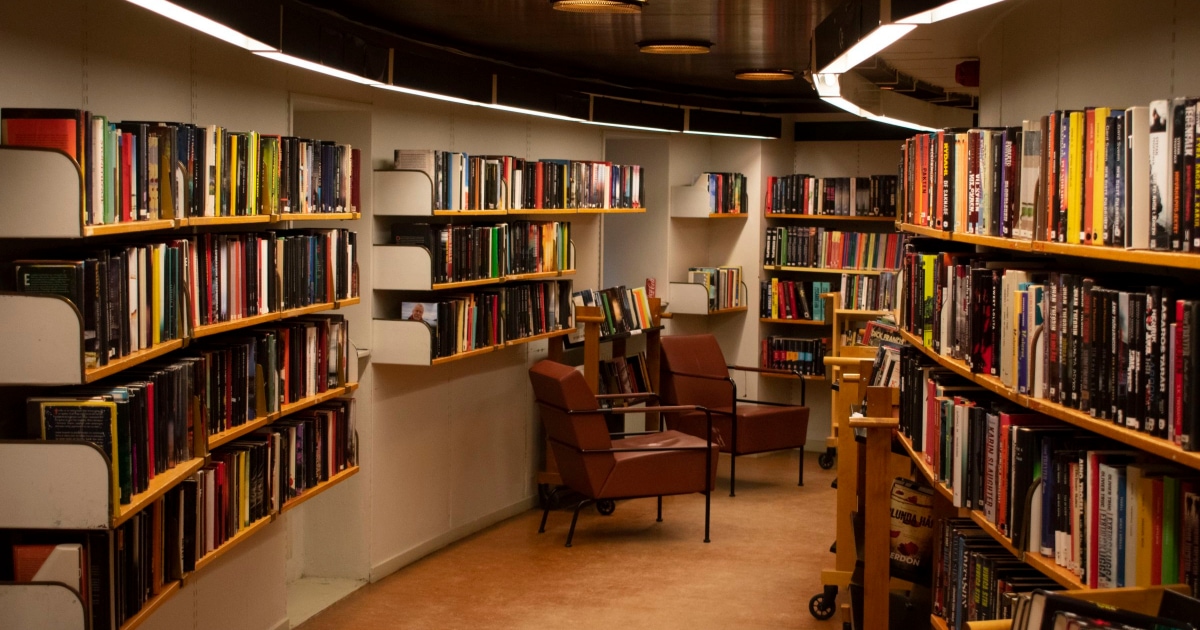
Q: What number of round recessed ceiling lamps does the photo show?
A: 3